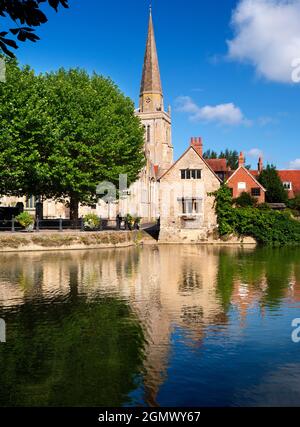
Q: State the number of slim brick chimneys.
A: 3